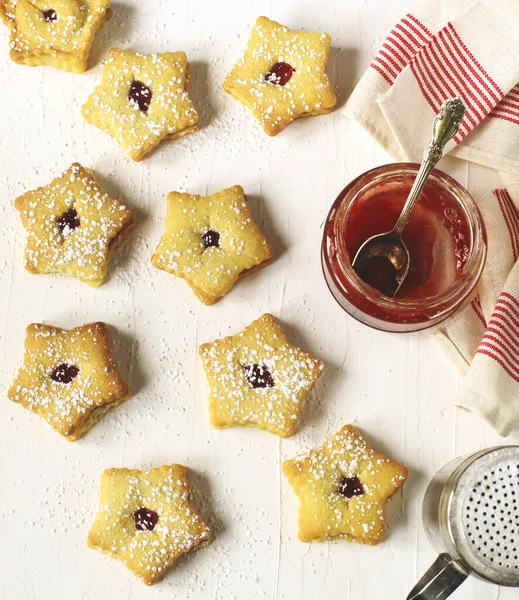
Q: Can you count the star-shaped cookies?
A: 9